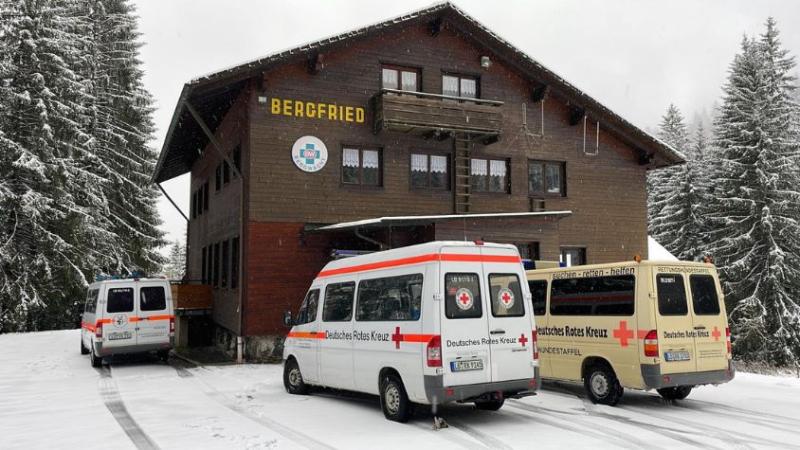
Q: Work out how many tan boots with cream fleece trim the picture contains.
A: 0